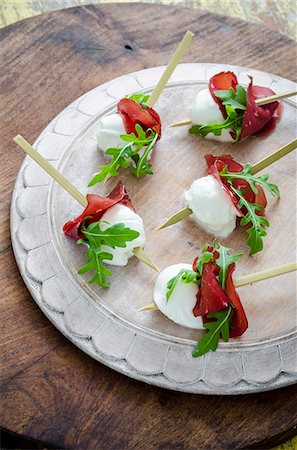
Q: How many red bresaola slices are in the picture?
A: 5